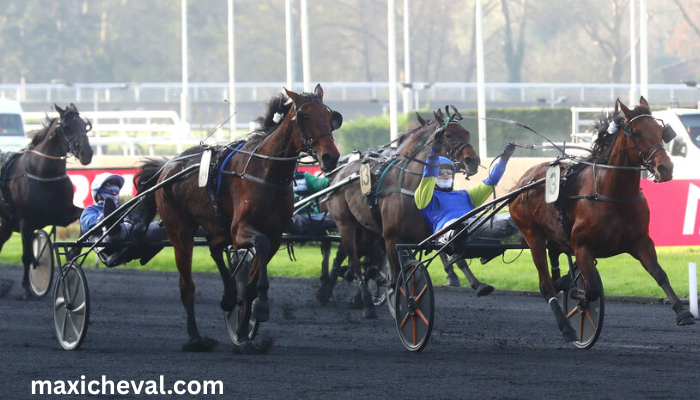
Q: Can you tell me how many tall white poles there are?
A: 9